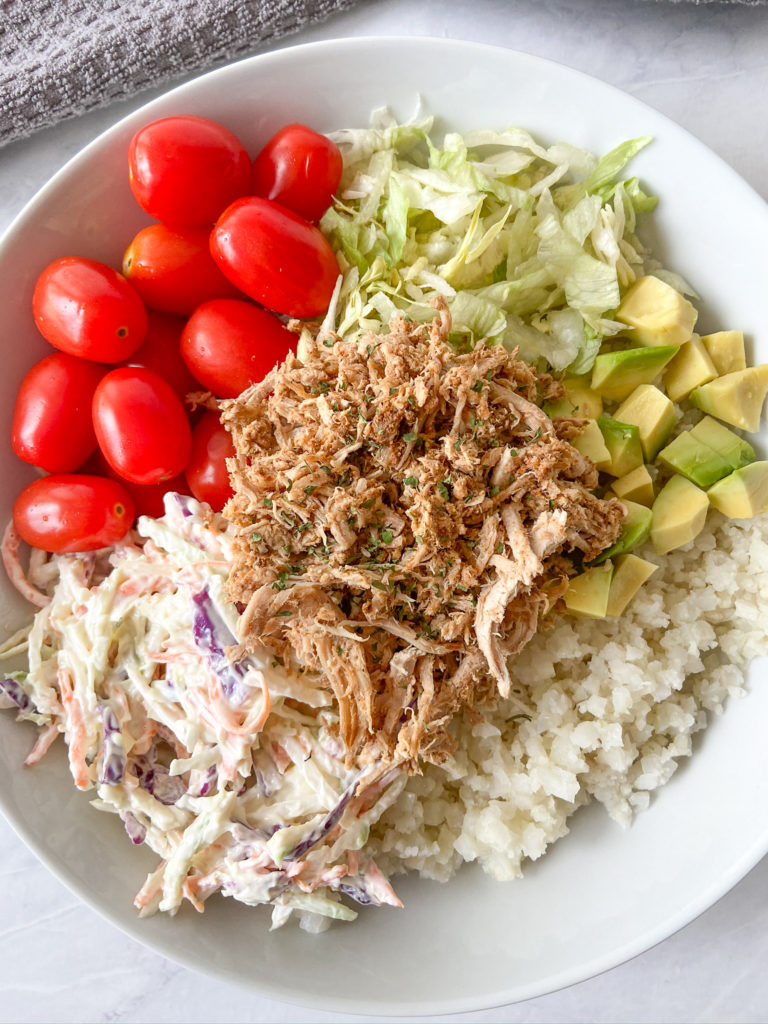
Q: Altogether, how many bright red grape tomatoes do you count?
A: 12